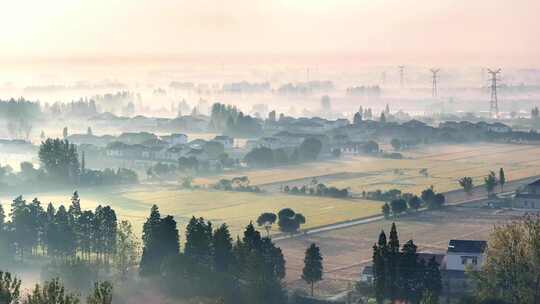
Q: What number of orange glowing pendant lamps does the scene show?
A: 0